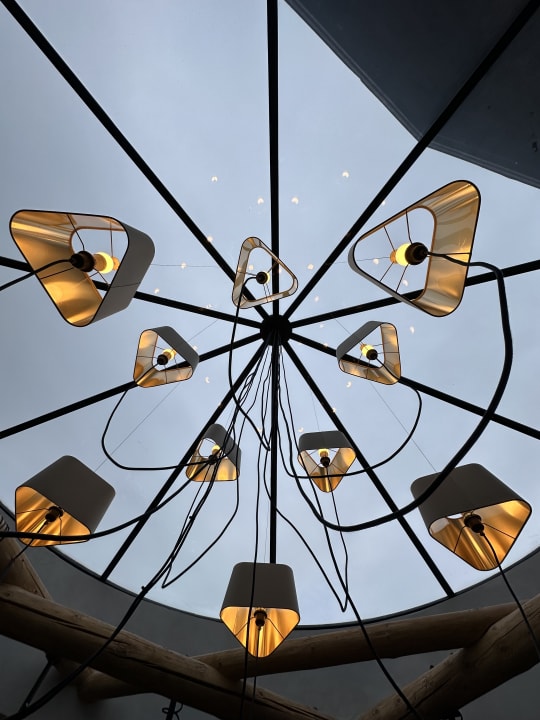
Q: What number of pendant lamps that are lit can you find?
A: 10